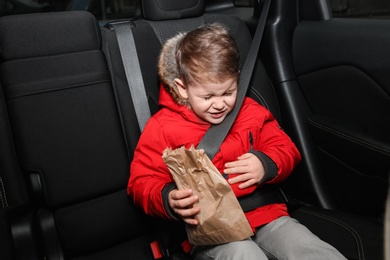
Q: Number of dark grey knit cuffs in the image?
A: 2